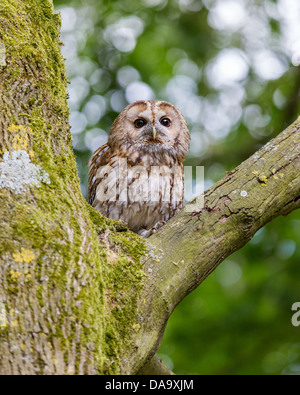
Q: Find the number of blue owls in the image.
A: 0